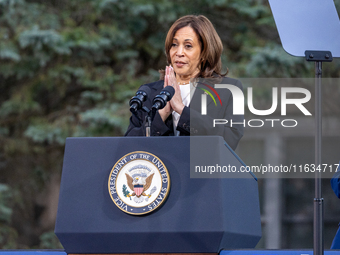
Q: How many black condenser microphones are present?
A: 2